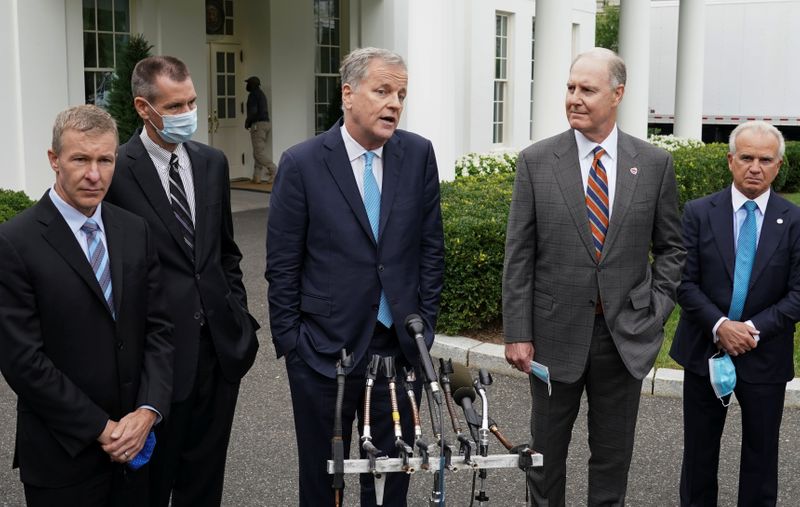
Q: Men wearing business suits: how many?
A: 5